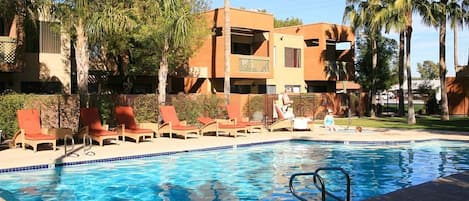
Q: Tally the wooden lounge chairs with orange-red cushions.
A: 7